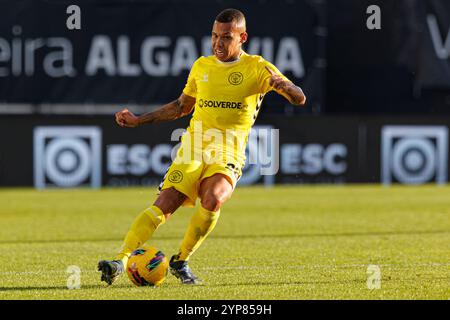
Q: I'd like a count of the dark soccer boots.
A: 2